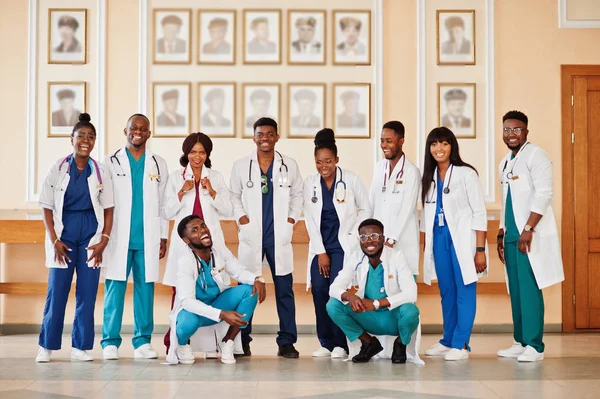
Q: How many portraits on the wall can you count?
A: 14